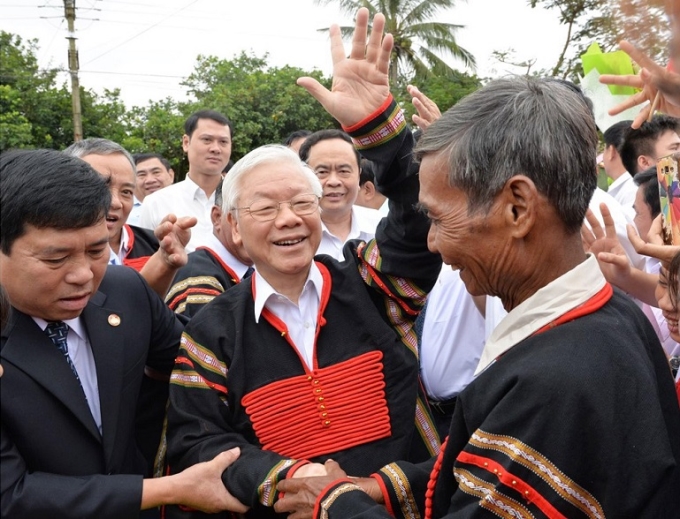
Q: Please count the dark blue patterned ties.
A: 1